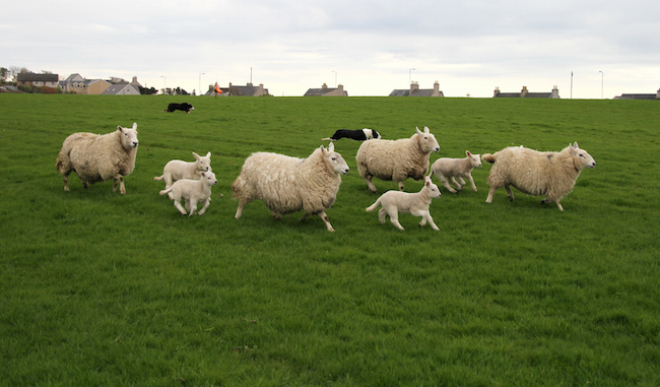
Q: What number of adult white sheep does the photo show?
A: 4